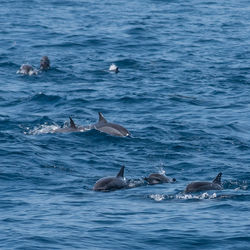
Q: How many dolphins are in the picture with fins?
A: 4